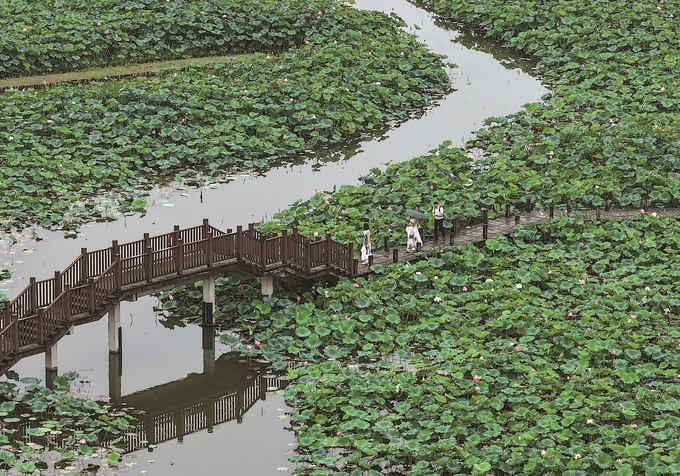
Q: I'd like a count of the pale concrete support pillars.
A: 4